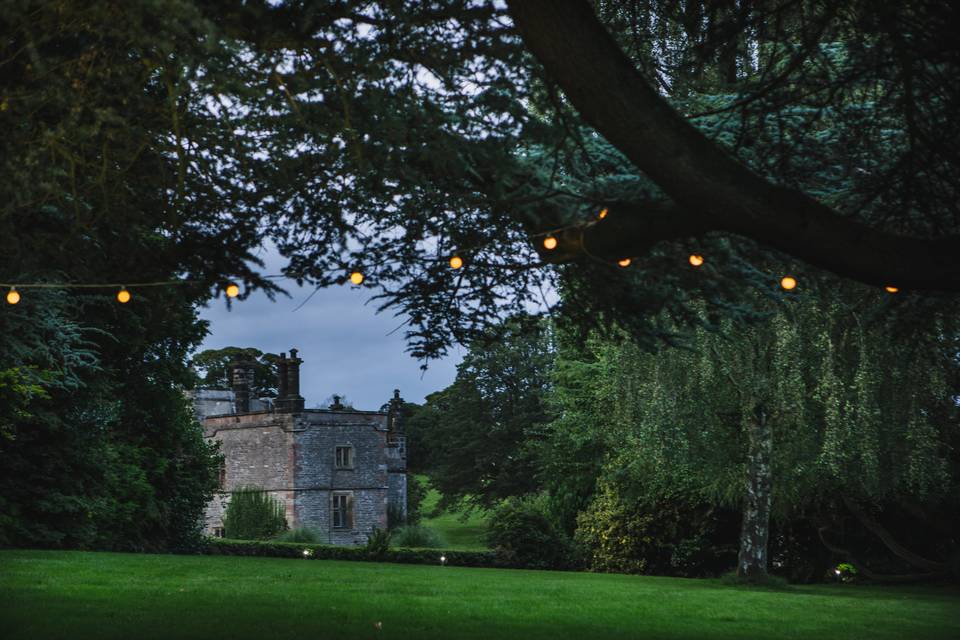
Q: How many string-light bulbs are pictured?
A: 11